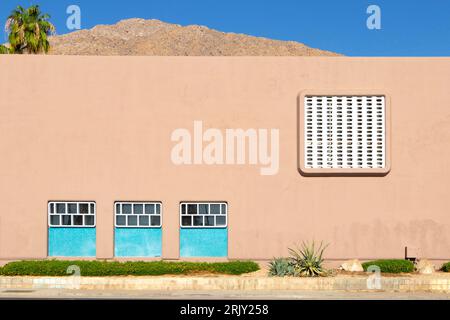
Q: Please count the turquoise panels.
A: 3